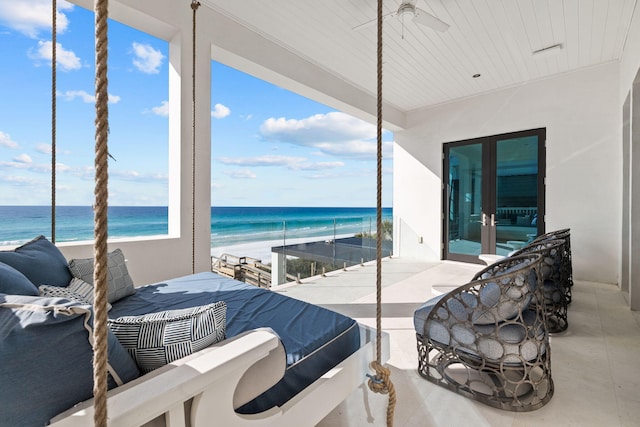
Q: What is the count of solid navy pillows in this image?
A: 3